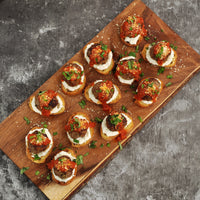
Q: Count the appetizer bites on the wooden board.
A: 12